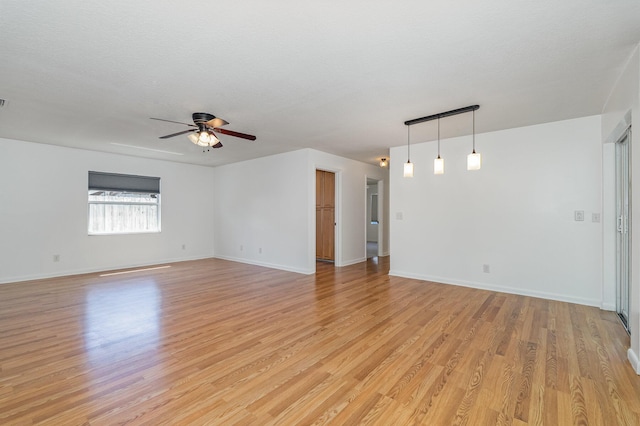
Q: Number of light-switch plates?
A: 3